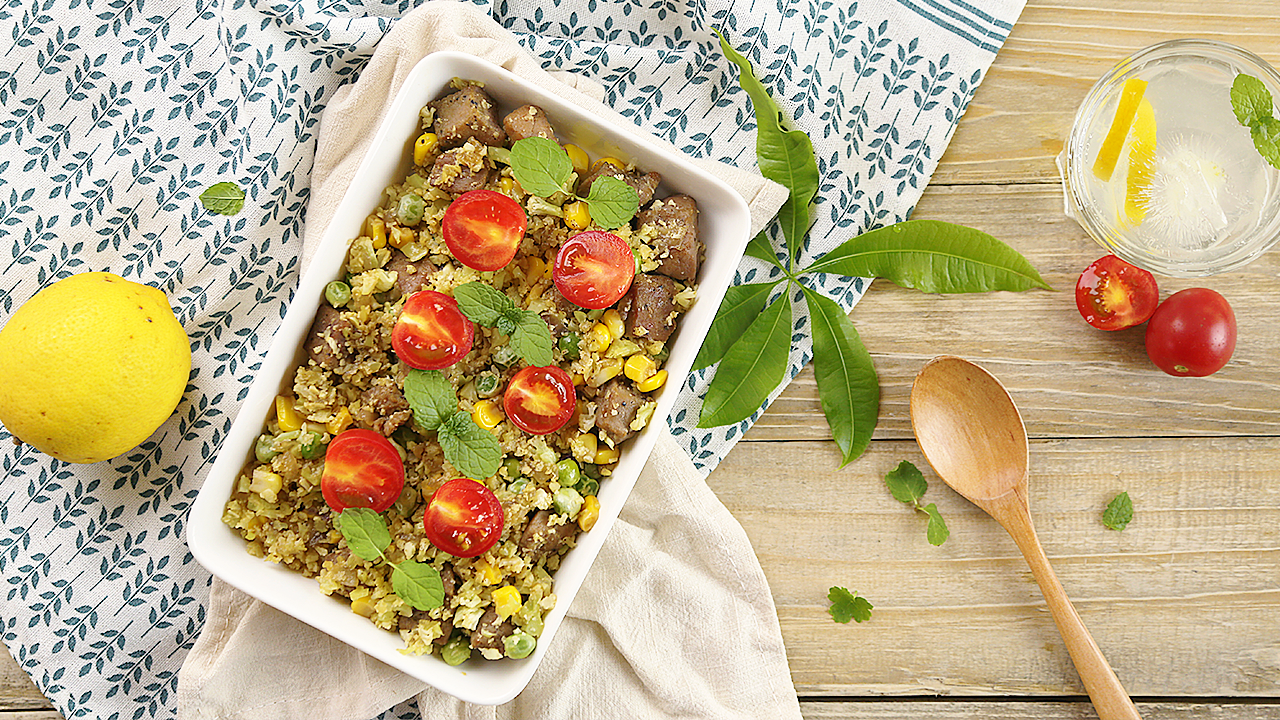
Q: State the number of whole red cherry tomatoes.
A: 1